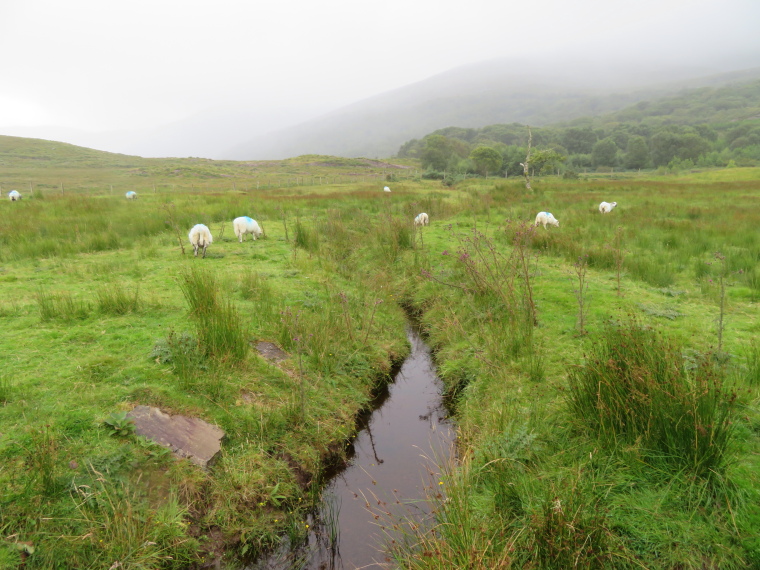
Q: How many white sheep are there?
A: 8